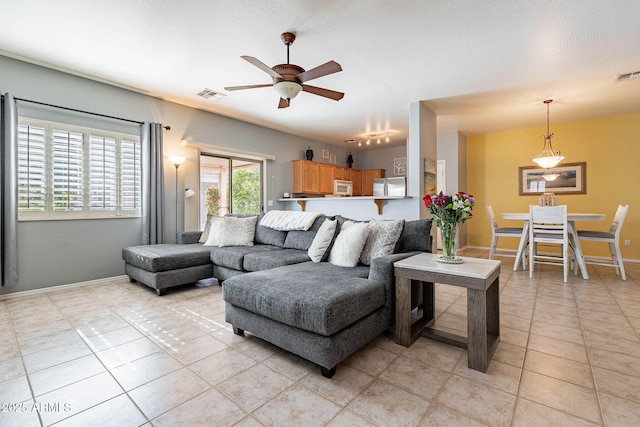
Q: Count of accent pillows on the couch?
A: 6